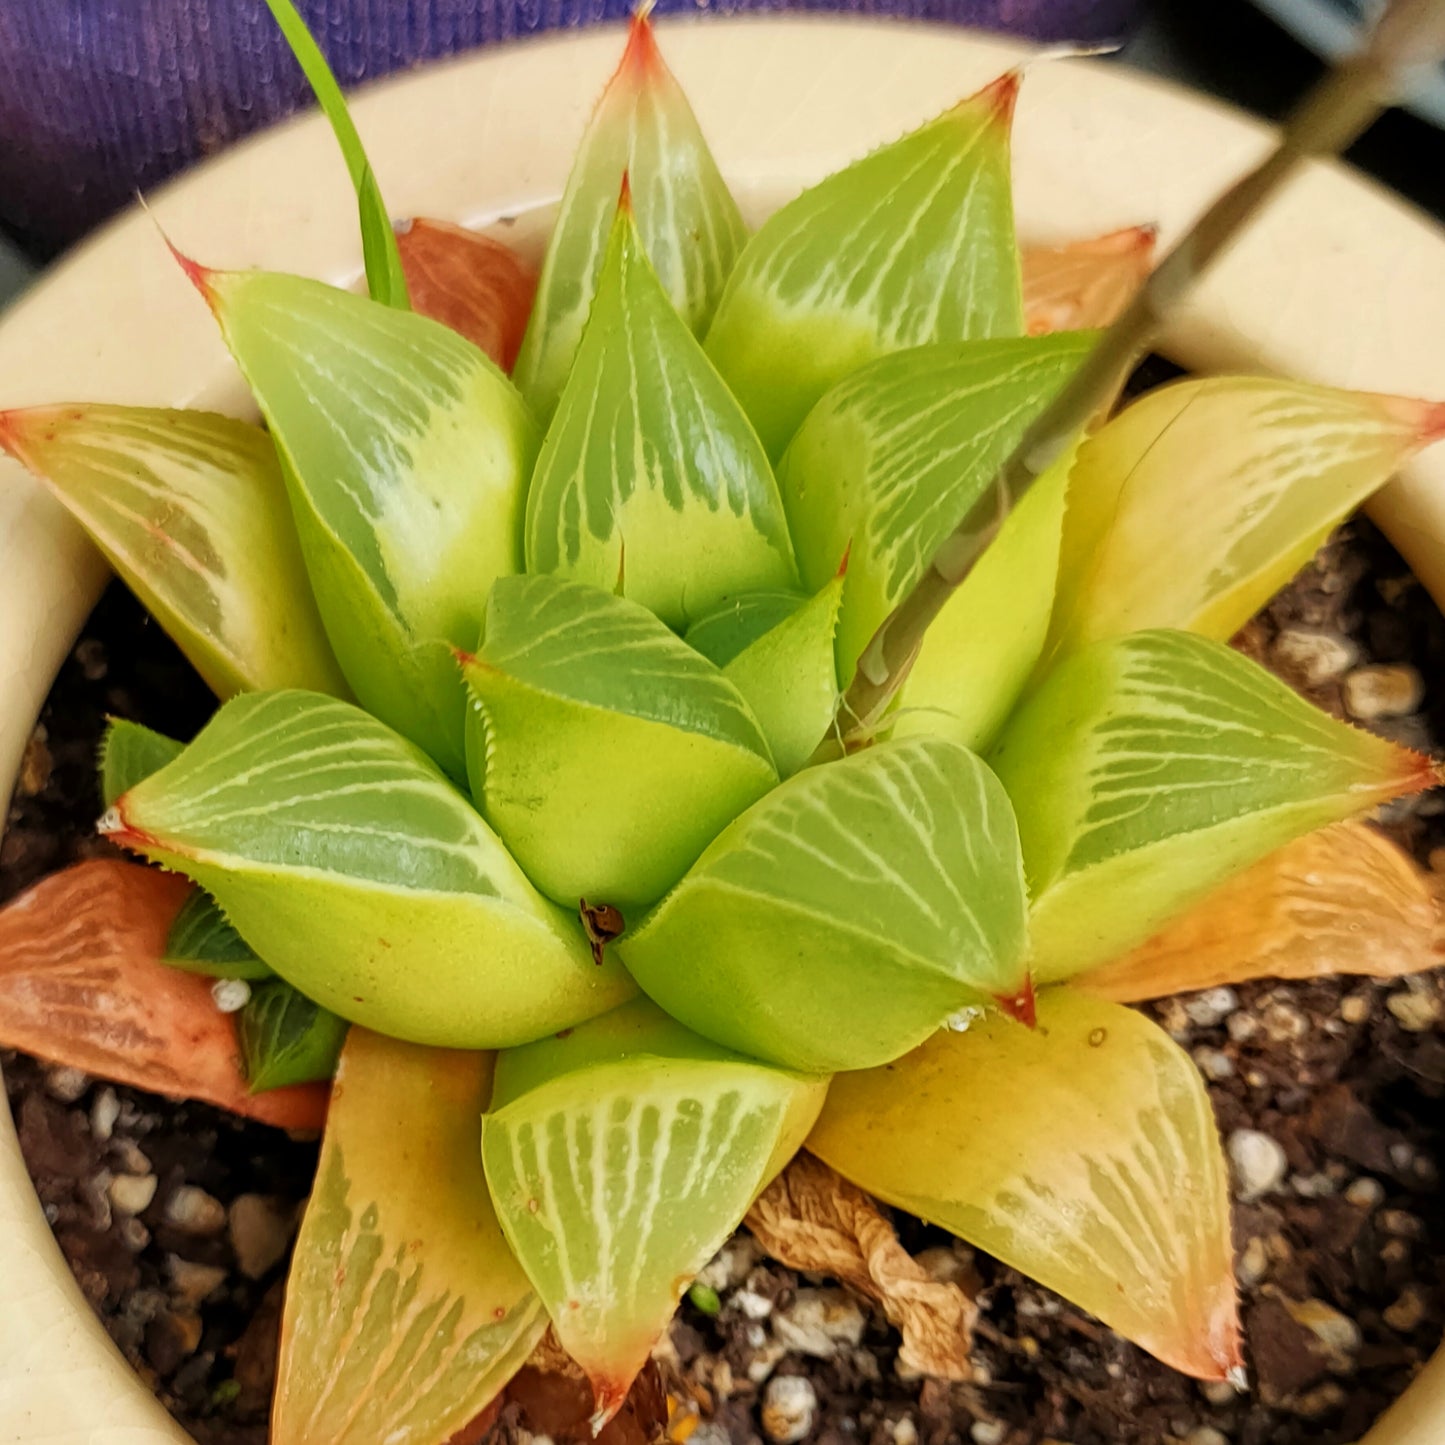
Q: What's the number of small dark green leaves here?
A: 3